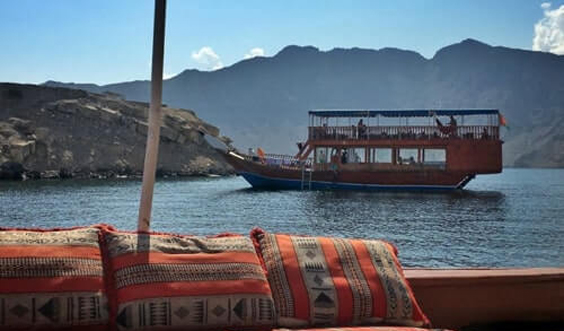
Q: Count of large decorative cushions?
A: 3